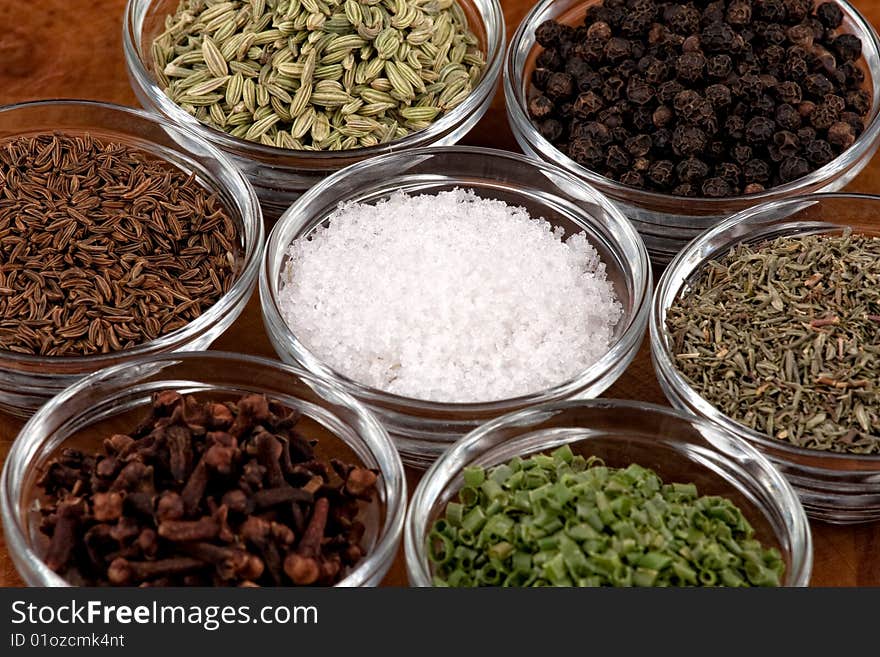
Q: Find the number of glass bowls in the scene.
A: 7